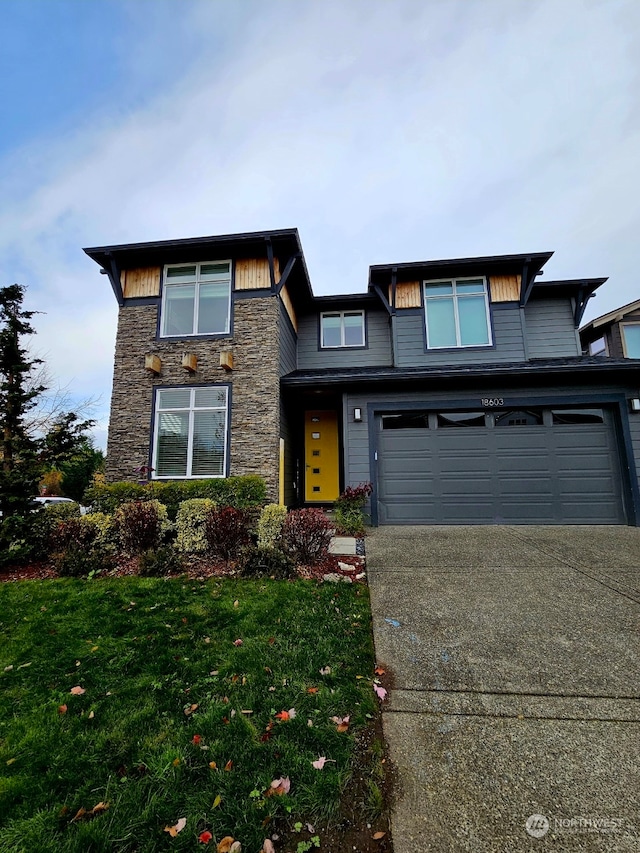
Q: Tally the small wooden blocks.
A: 3